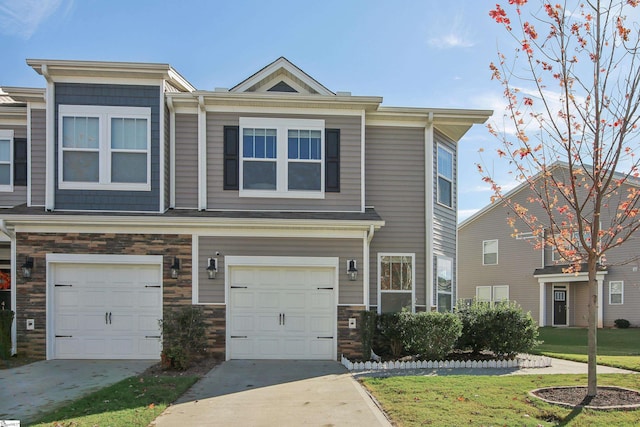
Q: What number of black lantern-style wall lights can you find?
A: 4